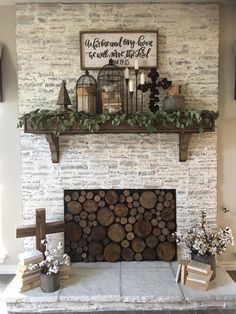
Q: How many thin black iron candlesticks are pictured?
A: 4